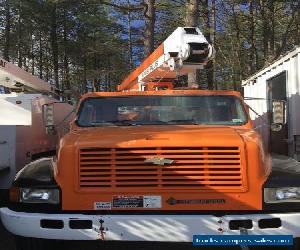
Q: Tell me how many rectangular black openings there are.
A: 4